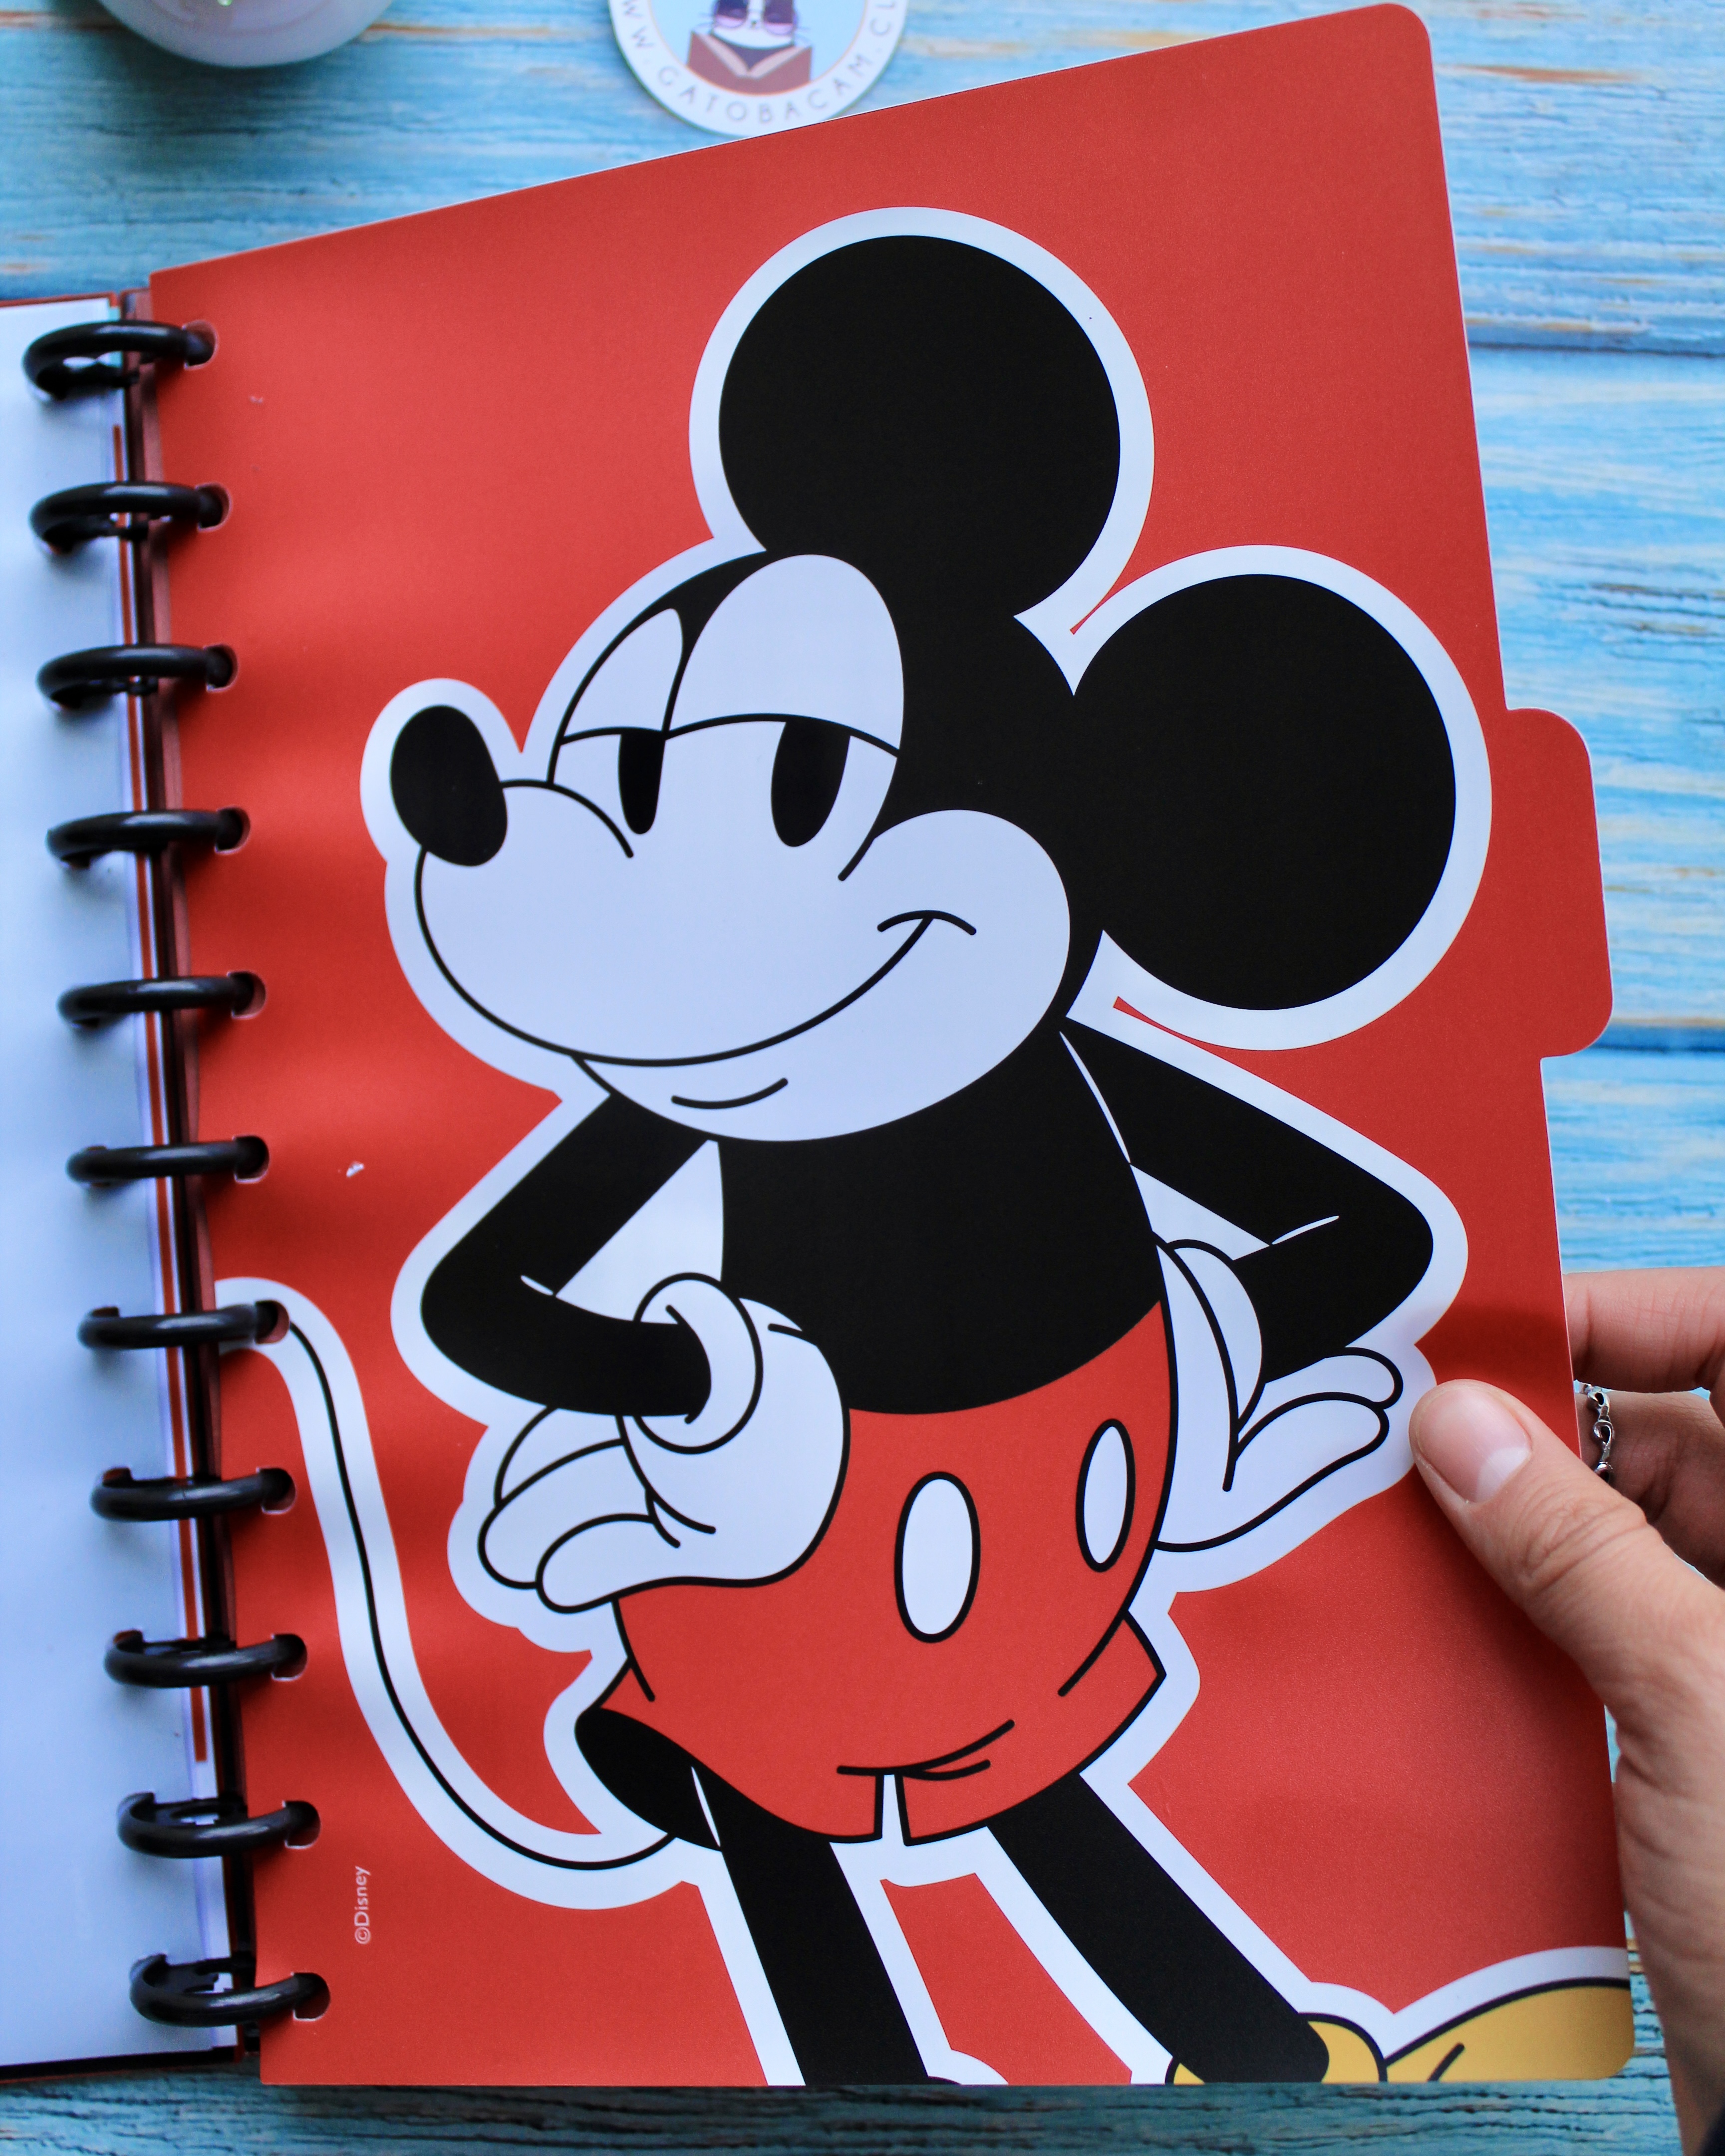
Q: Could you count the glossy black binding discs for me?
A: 11